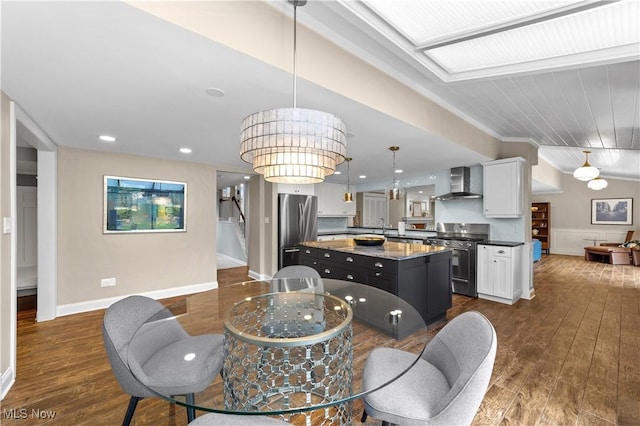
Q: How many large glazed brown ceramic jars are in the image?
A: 0